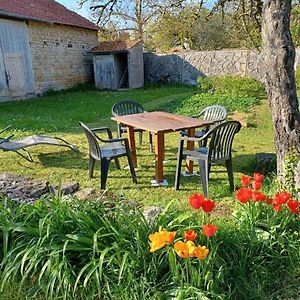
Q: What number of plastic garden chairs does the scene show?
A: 4